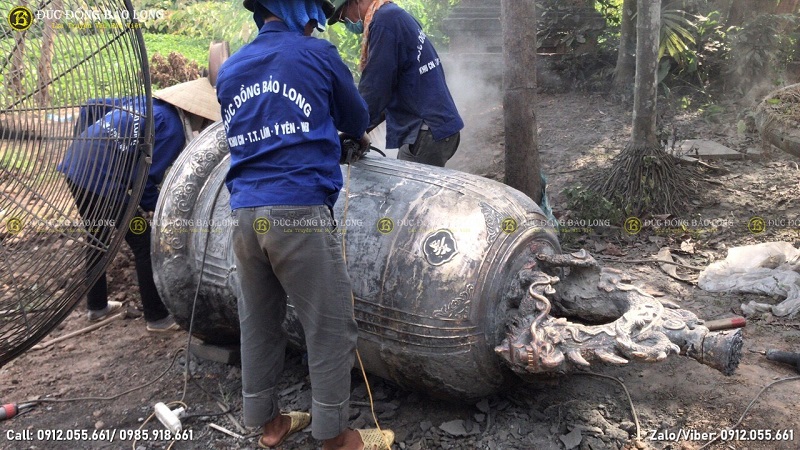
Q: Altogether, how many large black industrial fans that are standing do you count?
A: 1